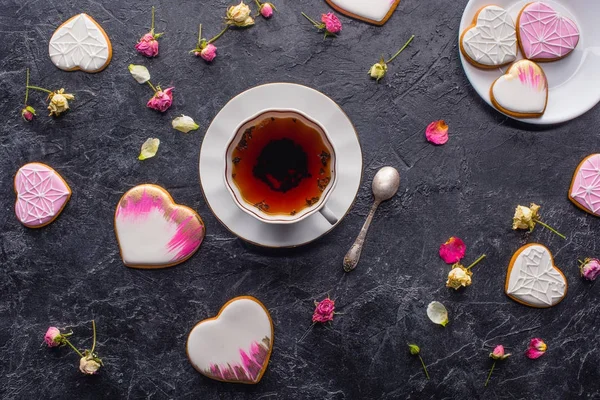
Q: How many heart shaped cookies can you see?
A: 10